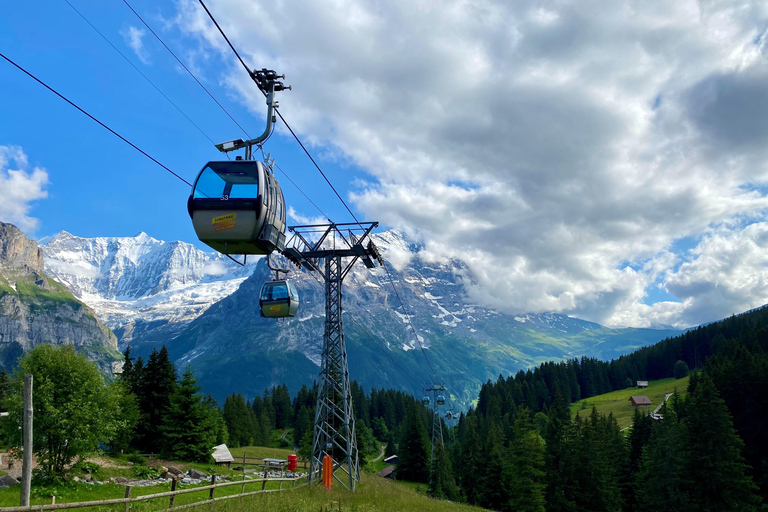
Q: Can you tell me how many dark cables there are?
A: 4